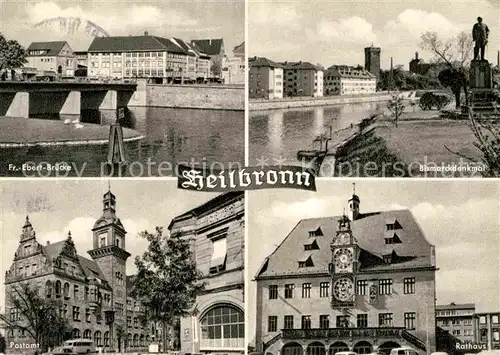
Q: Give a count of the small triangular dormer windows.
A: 6